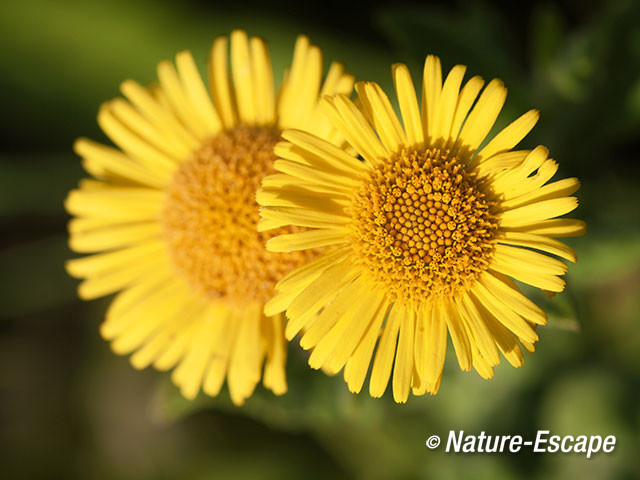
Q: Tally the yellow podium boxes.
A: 0